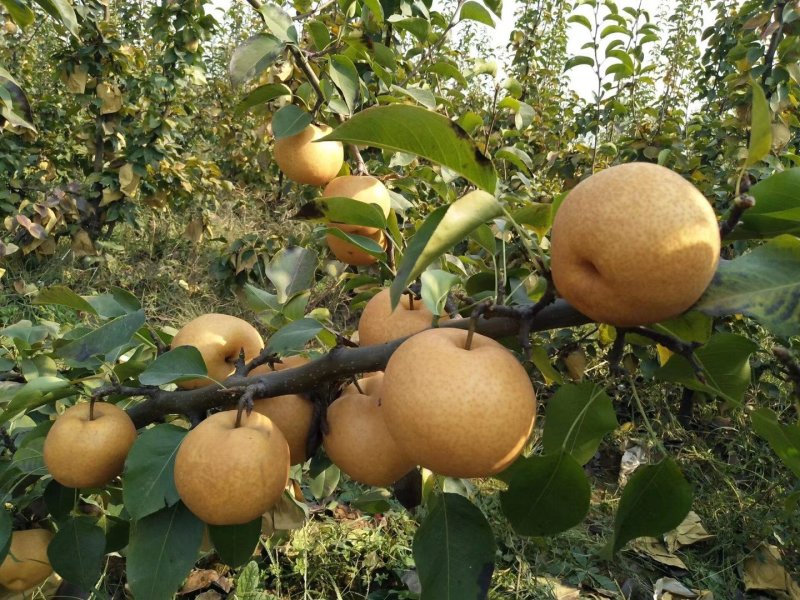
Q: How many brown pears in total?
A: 12